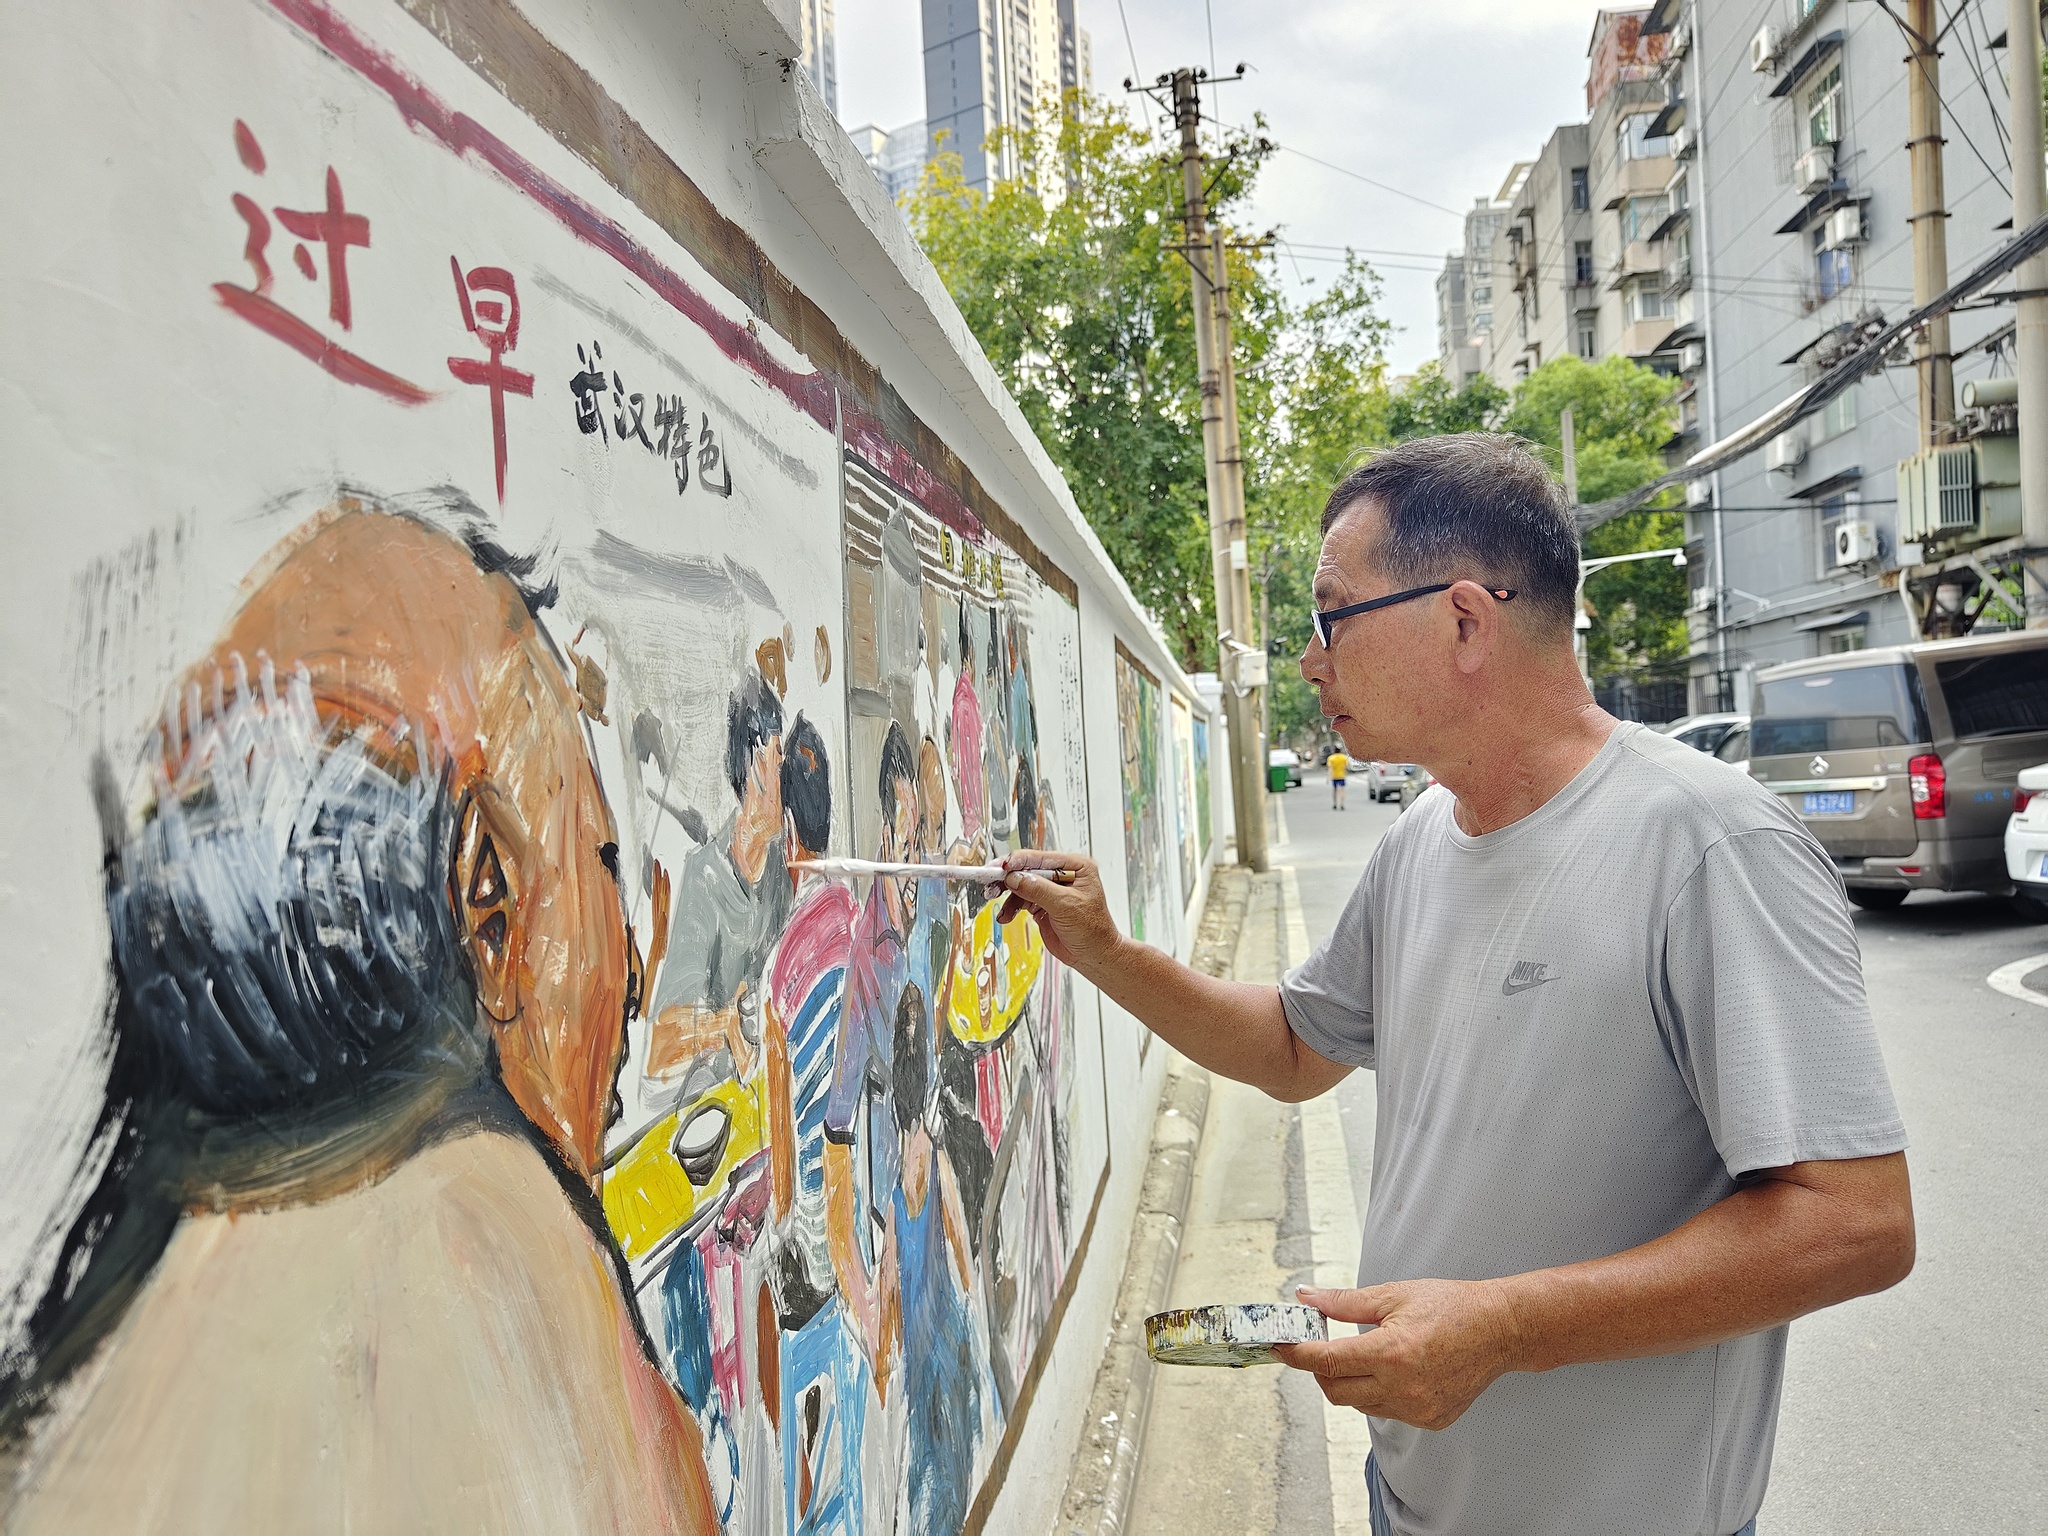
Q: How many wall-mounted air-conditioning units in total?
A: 11